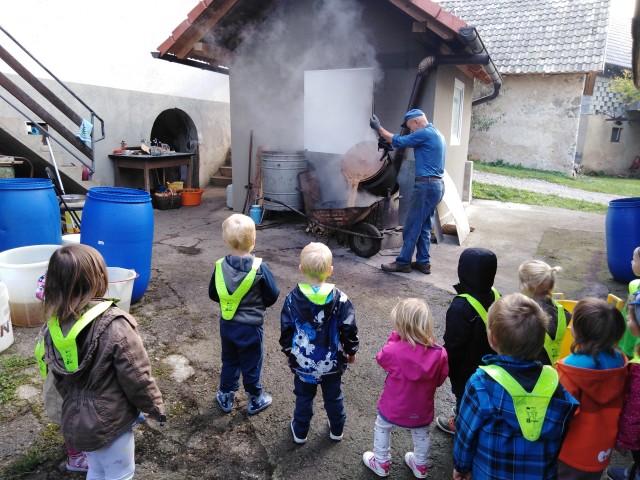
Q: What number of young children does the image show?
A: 11